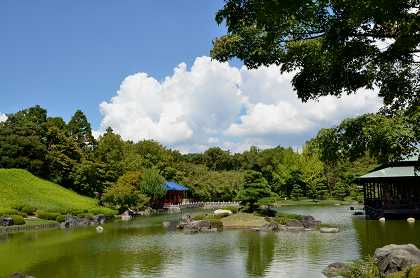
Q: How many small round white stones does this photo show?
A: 3